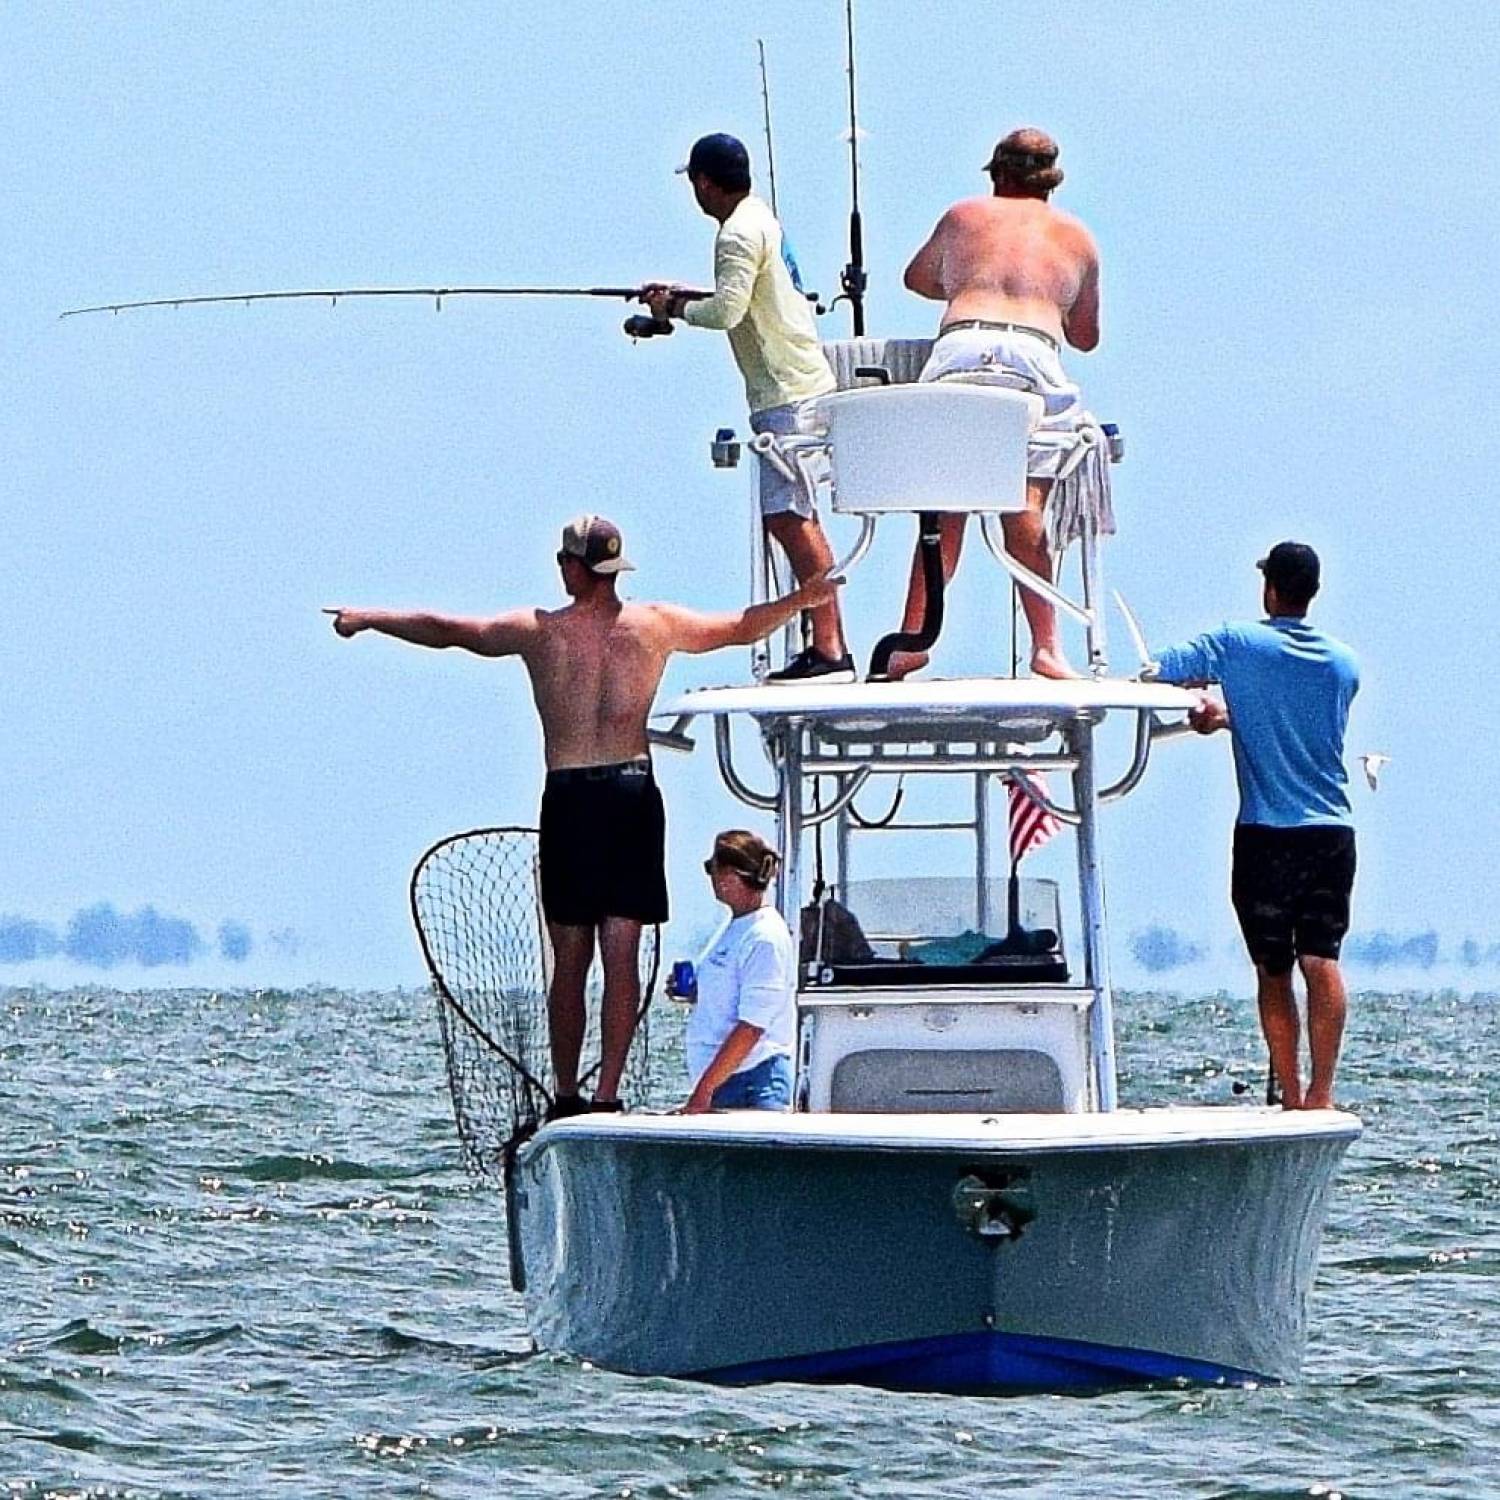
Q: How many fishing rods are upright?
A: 2